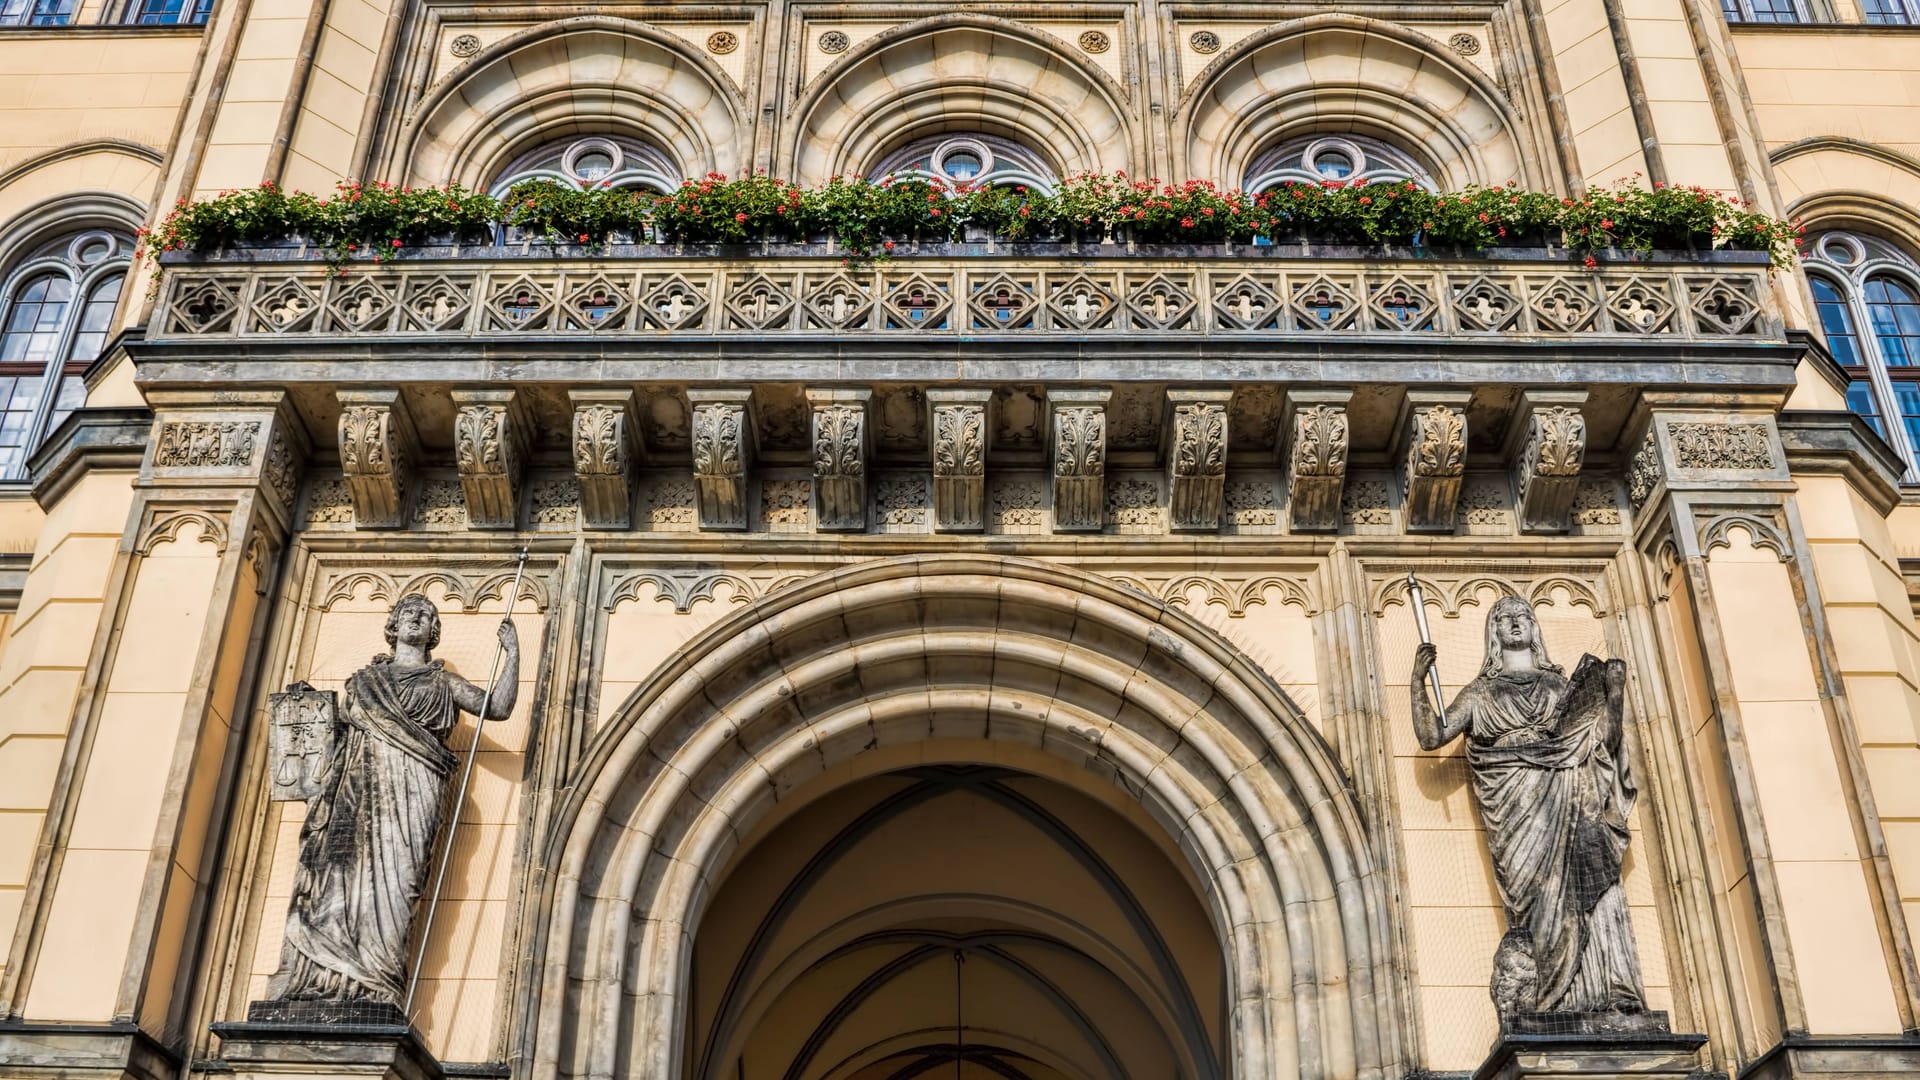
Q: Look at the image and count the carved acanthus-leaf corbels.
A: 11